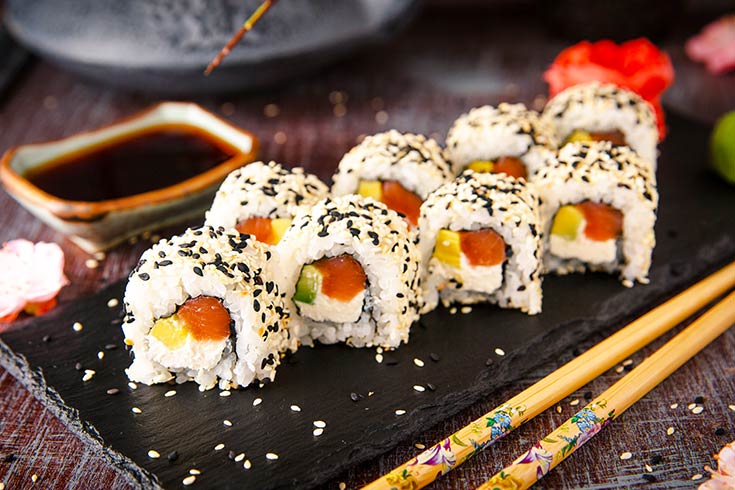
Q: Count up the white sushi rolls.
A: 8